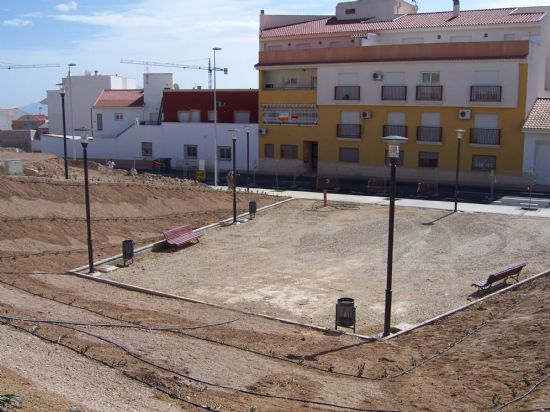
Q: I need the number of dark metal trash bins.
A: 3